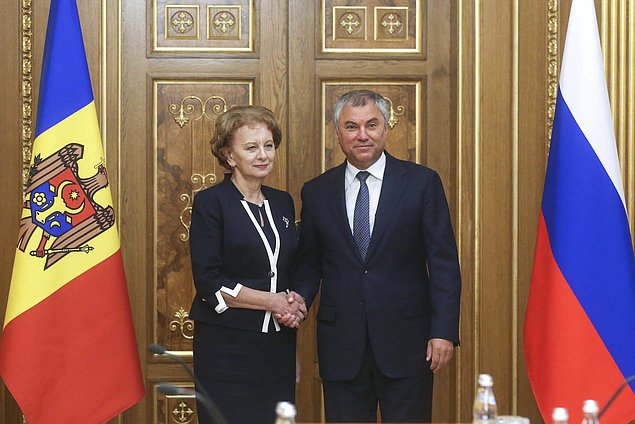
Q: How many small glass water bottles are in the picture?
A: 4